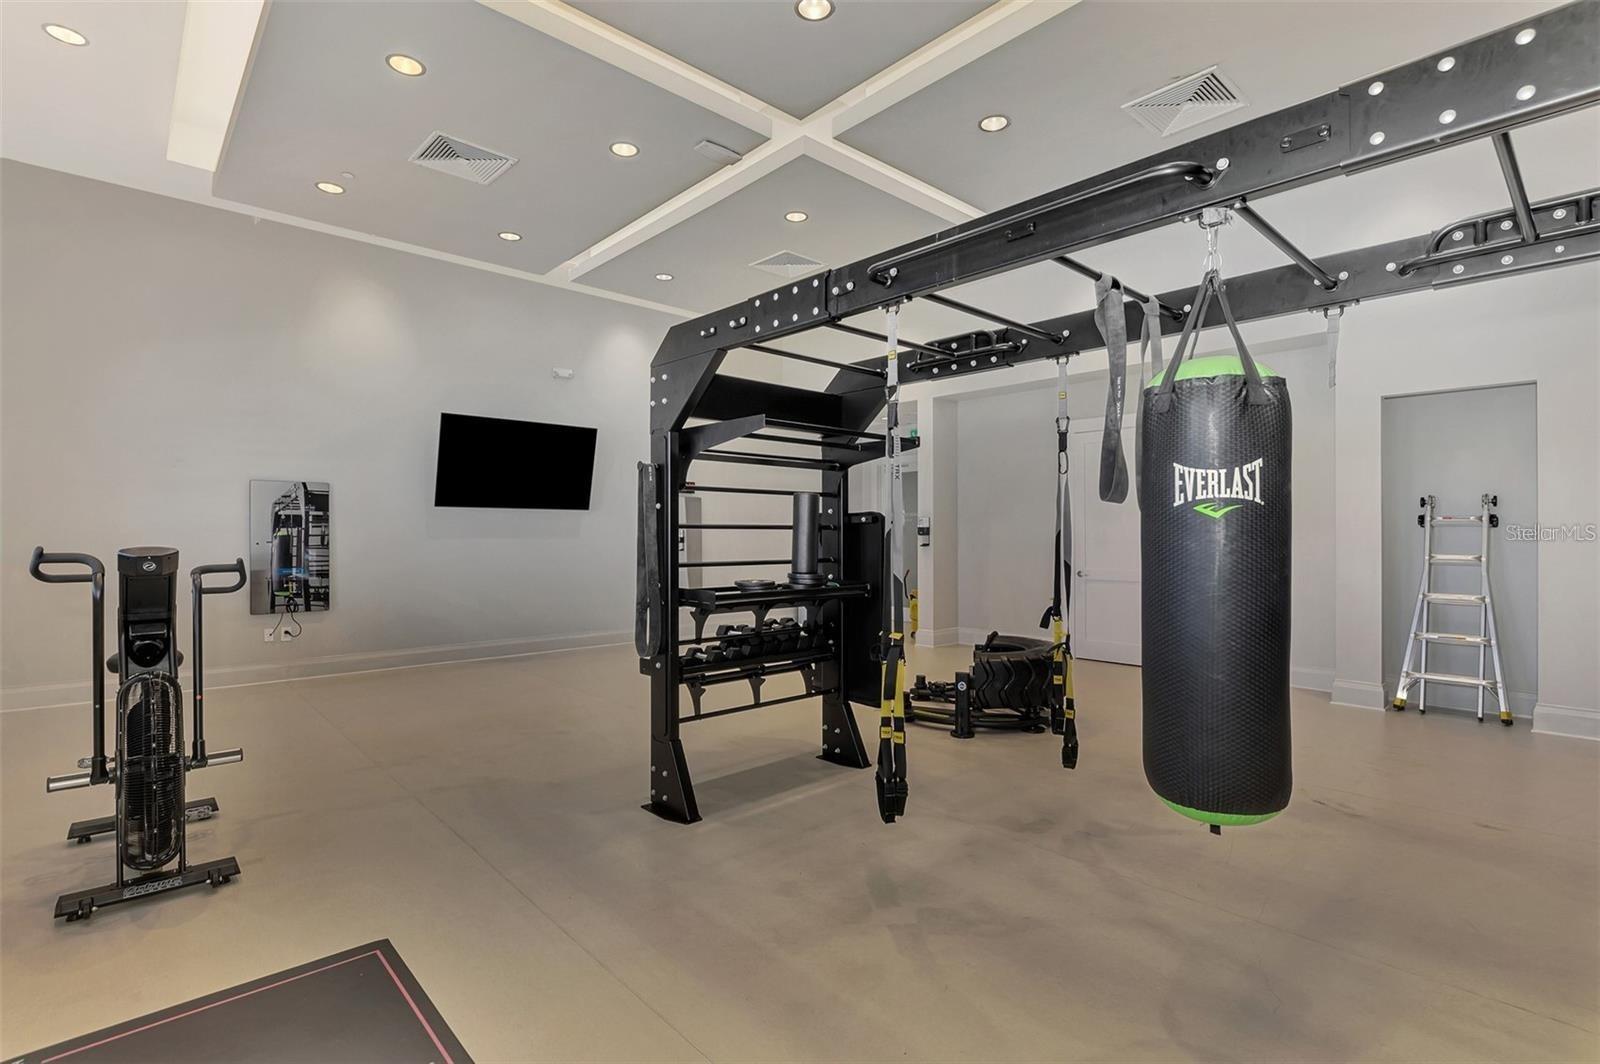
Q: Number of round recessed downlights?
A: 9